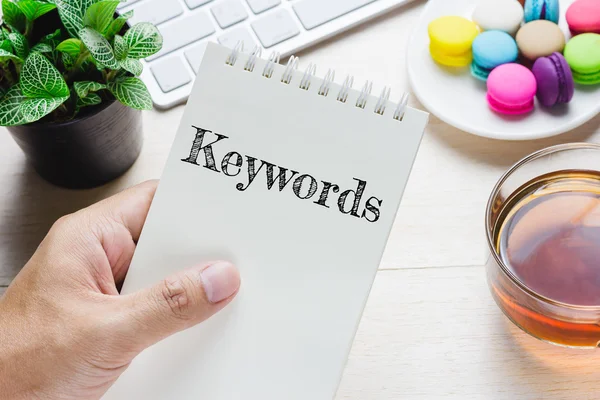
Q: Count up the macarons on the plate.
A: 9